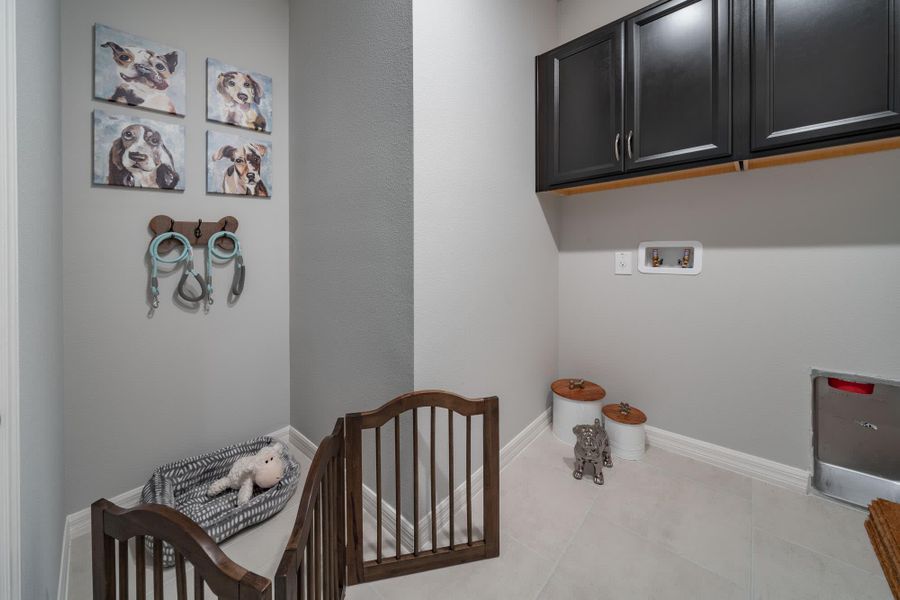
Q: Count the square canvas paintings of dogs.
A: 4